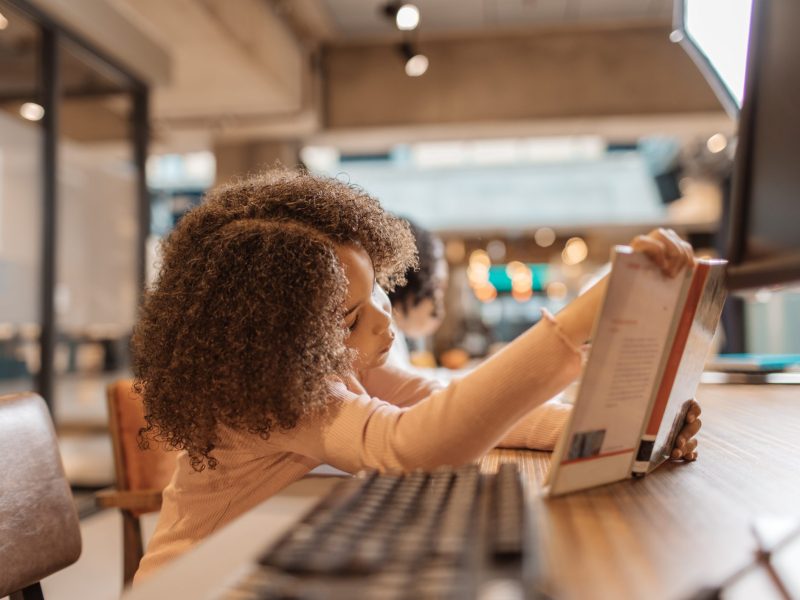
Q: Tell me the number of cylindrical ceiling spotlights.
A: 2